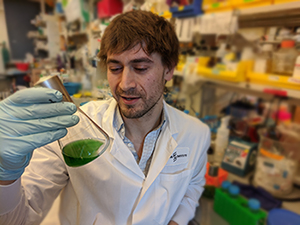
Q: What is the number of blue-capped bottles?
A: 3